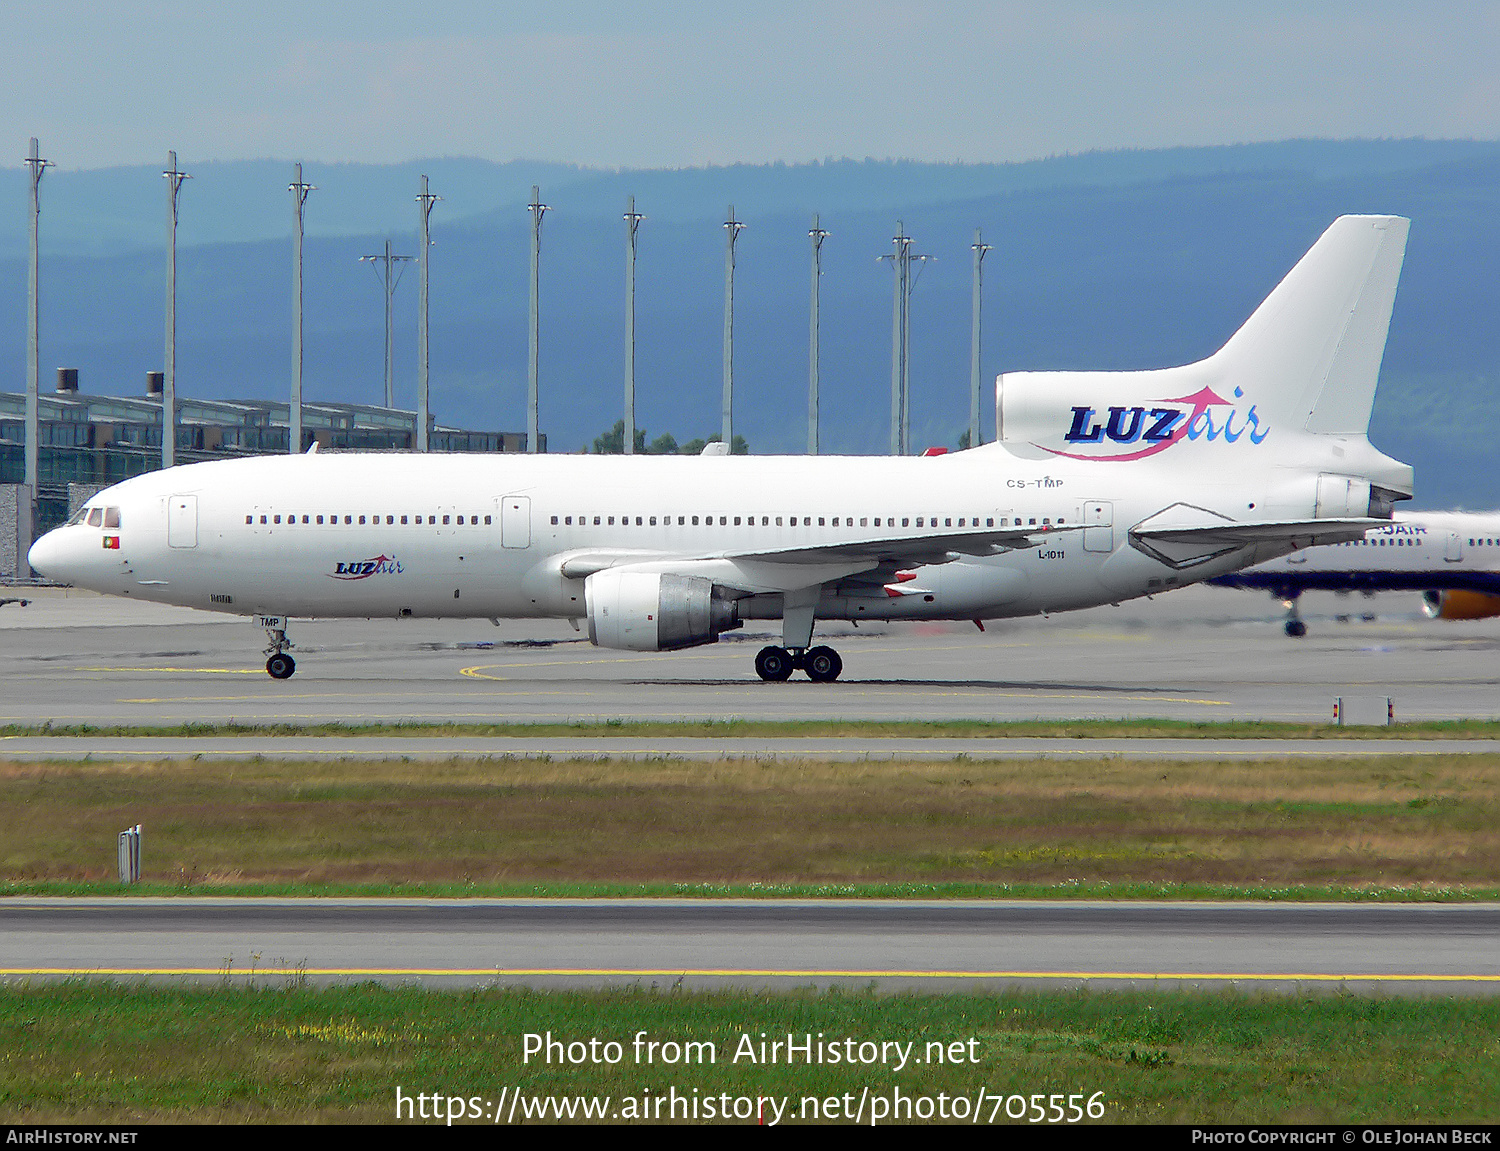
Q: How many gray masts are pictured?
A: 12